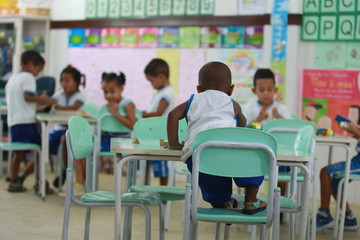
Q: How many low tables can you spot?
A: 3